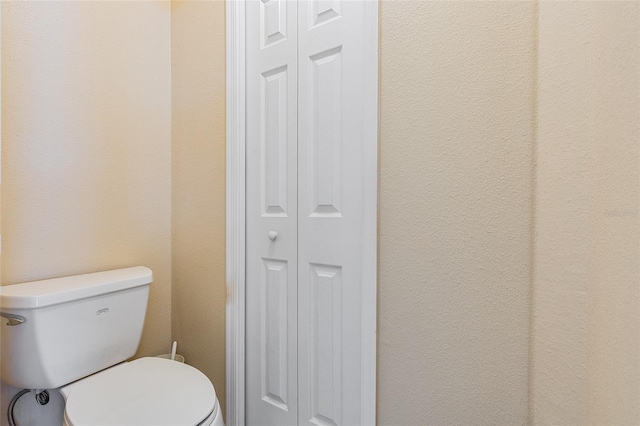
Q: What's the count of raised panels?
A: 6